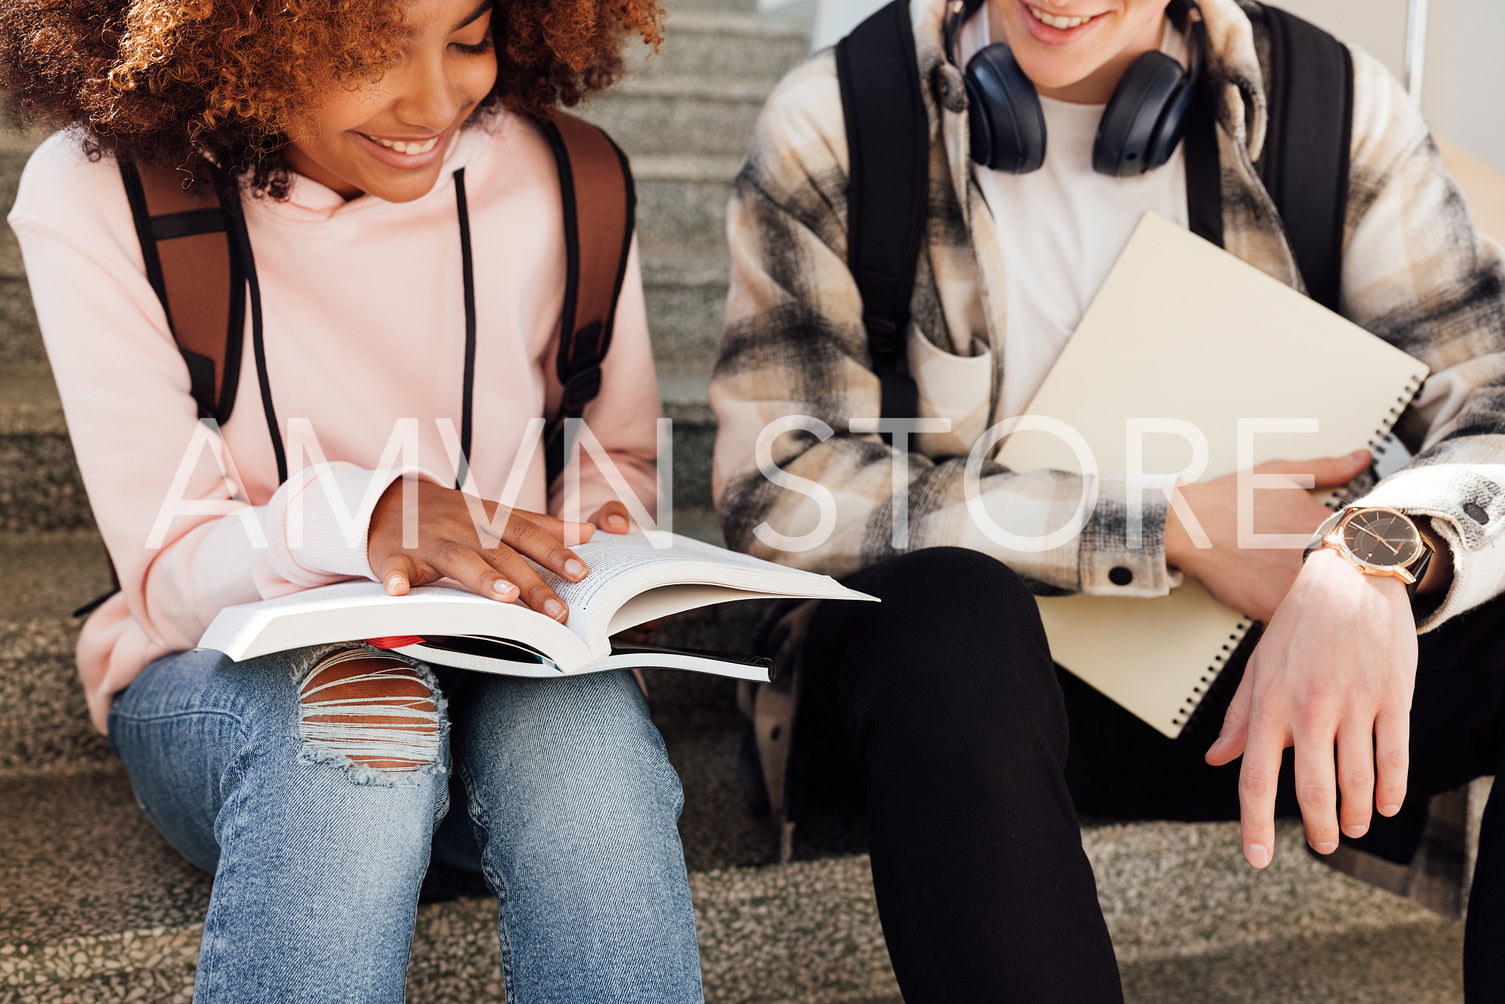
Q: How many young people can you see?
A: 2